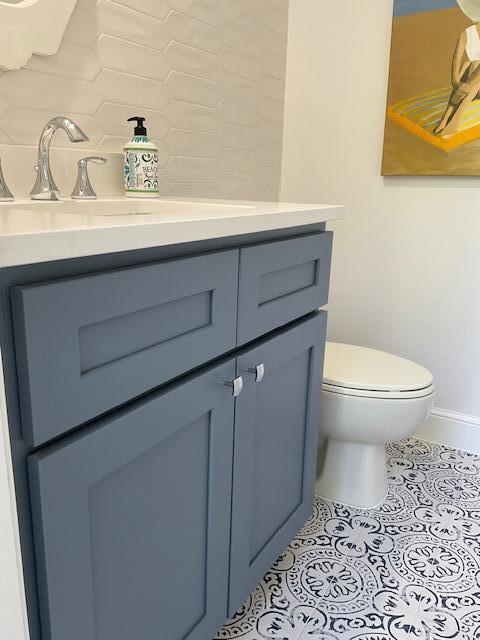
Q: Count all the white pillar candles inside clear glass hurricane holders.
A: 0